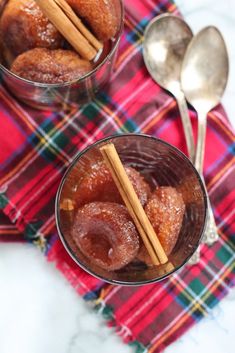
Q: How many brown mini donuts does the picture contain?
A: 6